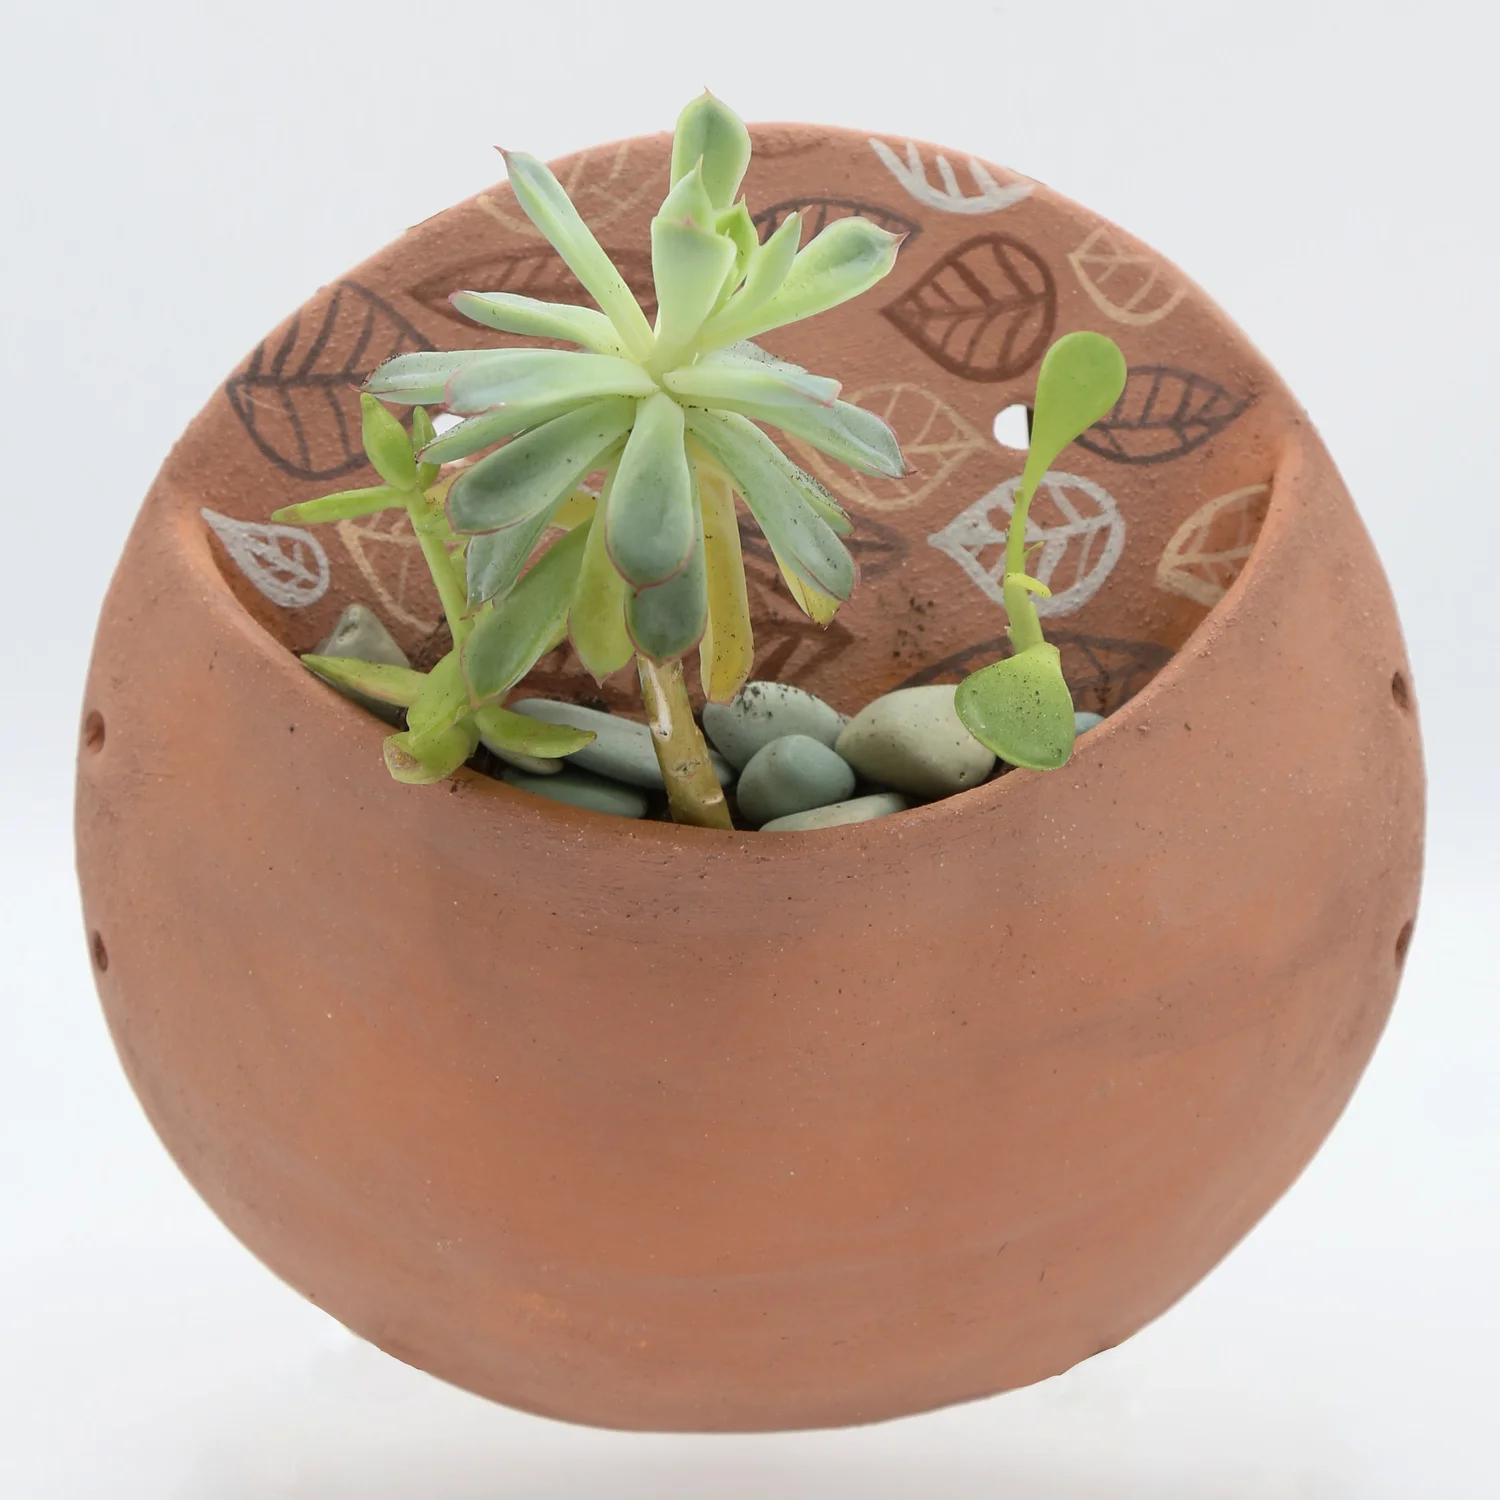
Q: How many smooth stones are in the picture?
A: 9